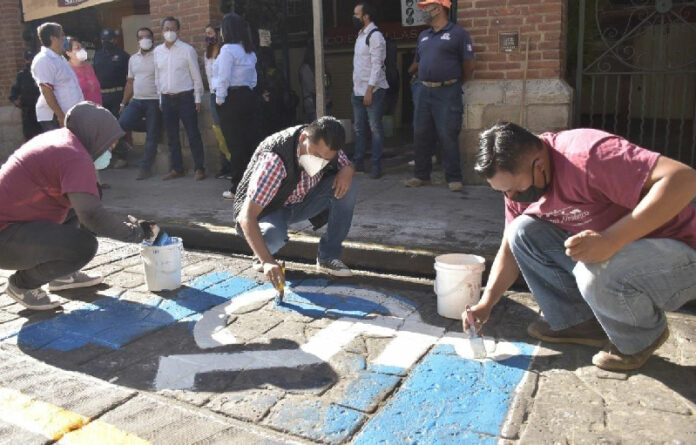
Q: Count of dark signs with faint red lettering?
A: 1